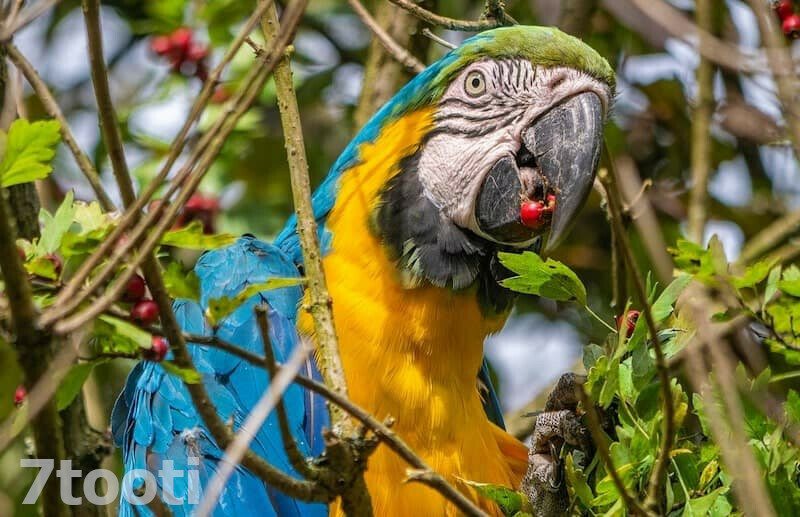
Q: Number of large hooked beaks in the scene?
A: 1